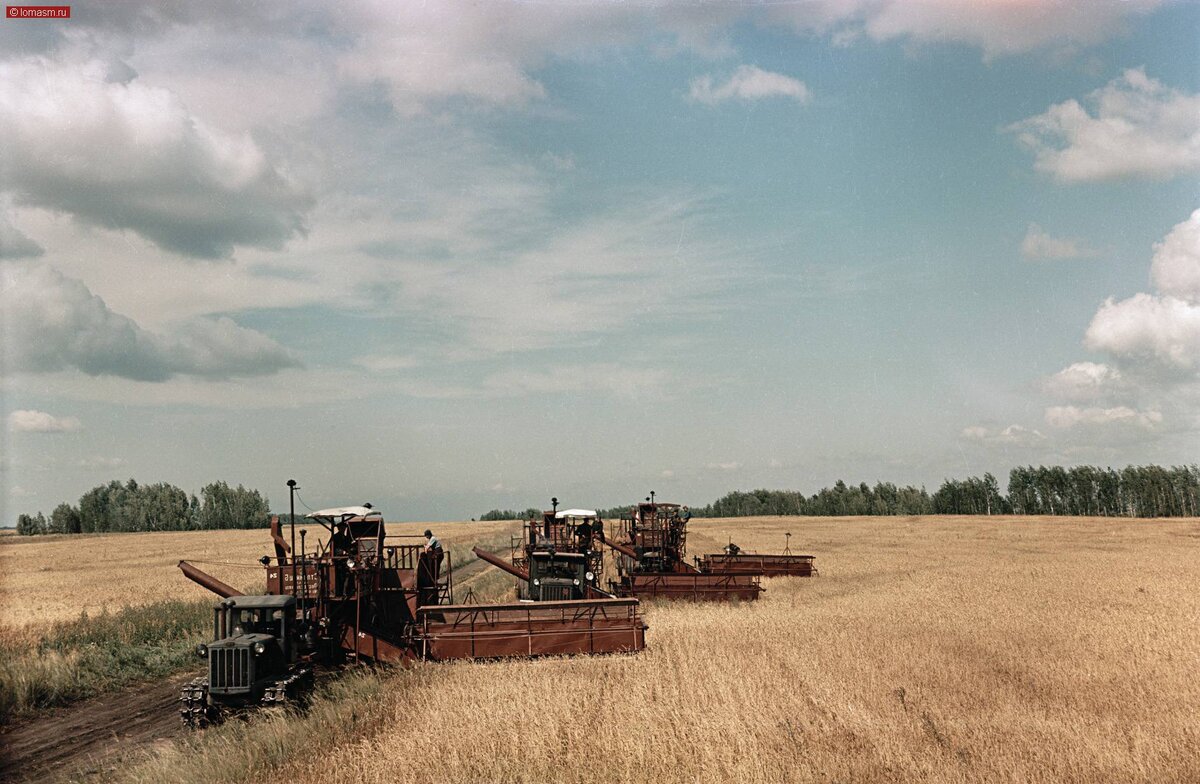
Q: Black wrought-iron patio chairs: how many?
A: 0